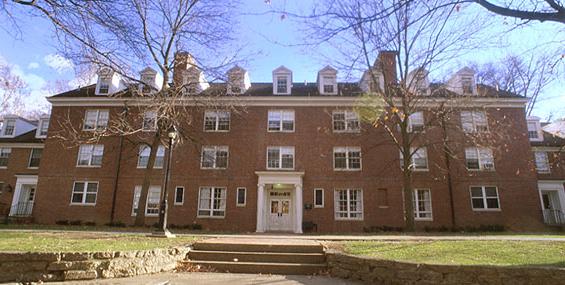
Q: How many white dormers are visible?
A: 13